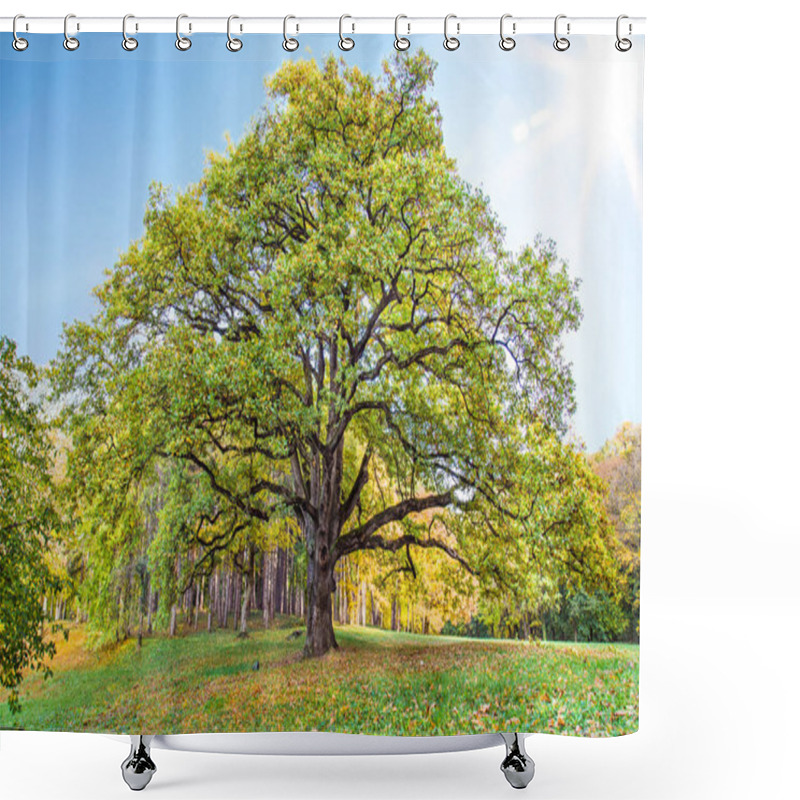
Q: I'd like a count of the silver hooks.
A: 12